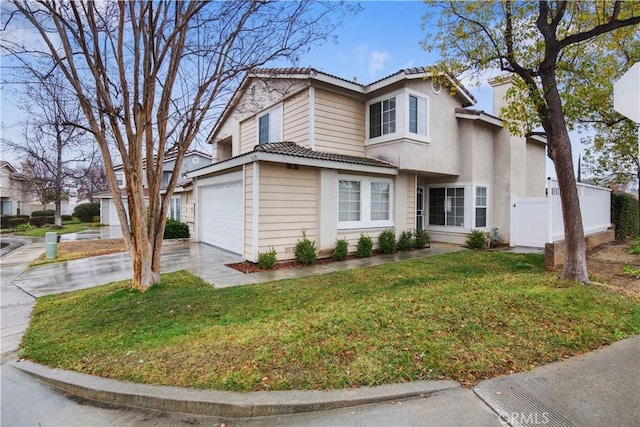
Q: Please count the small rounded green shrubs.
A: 8